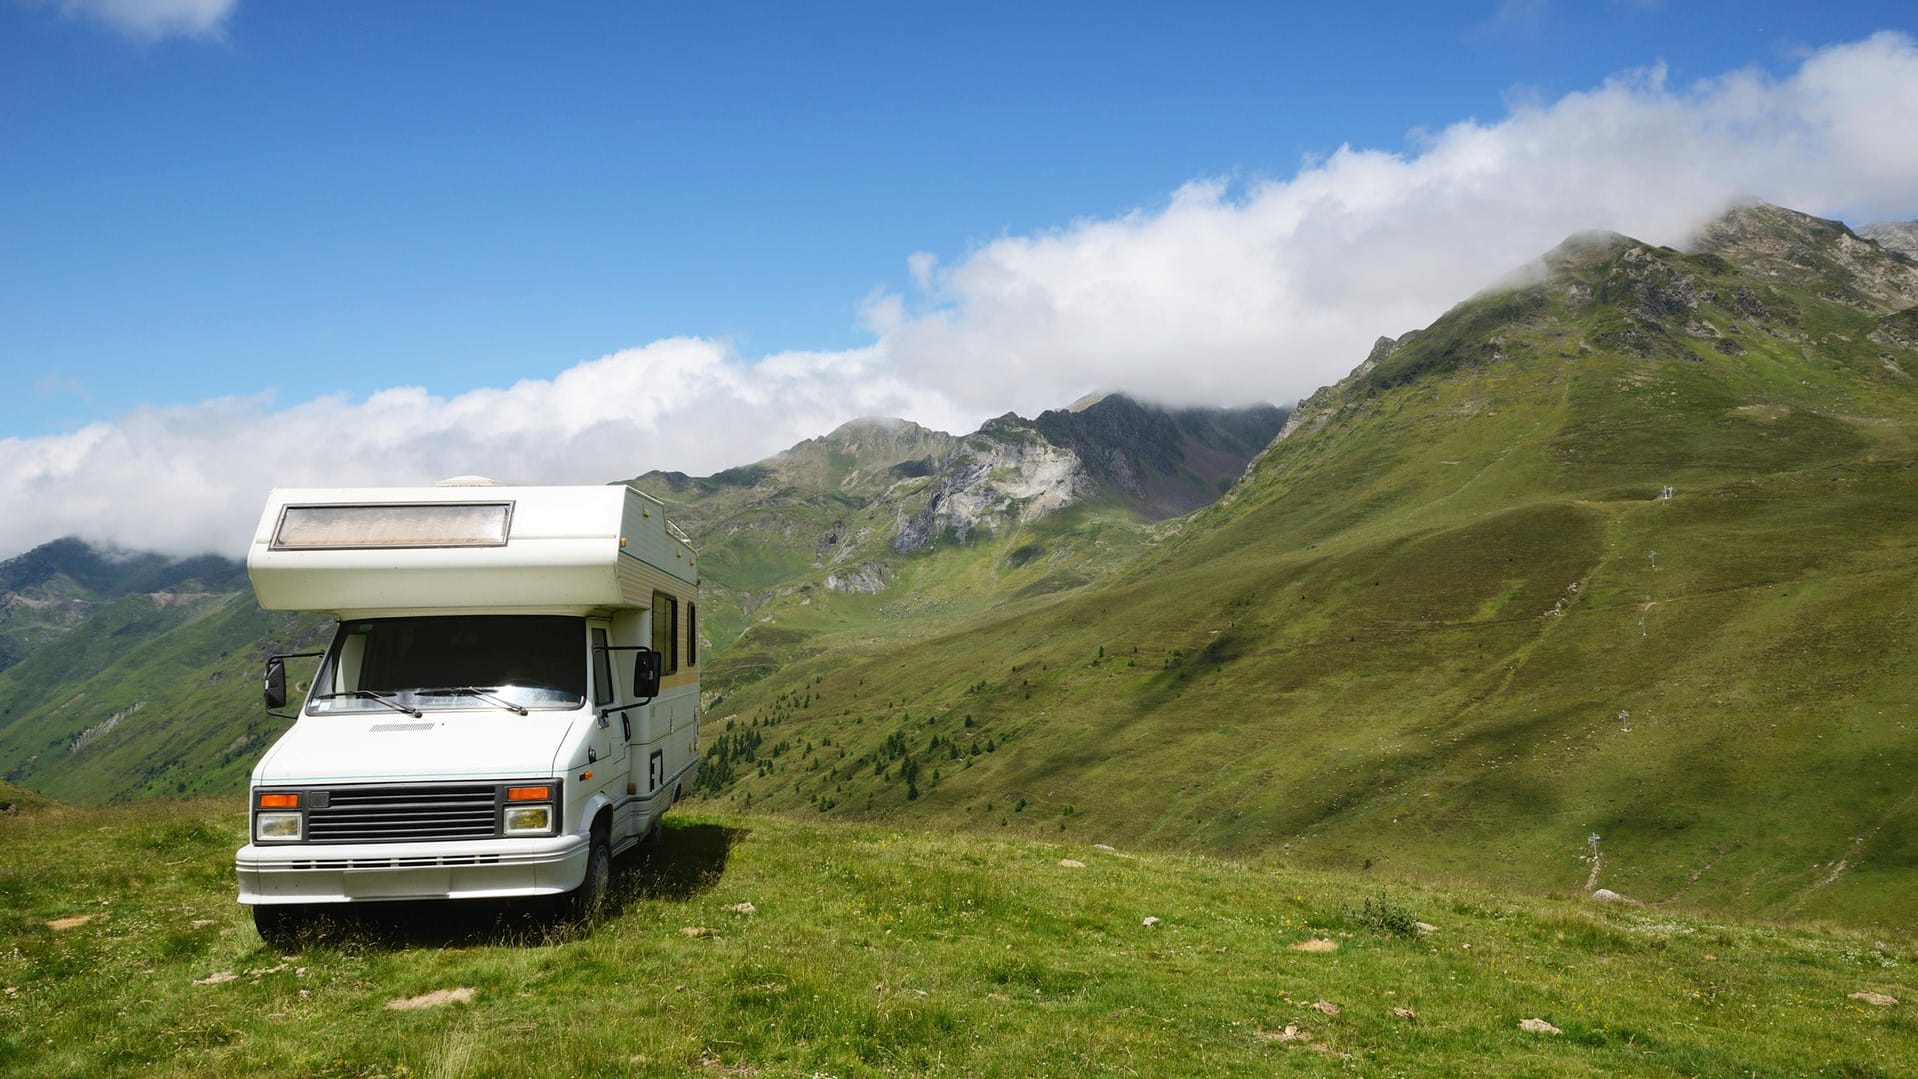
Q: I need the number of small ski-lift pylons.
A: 5